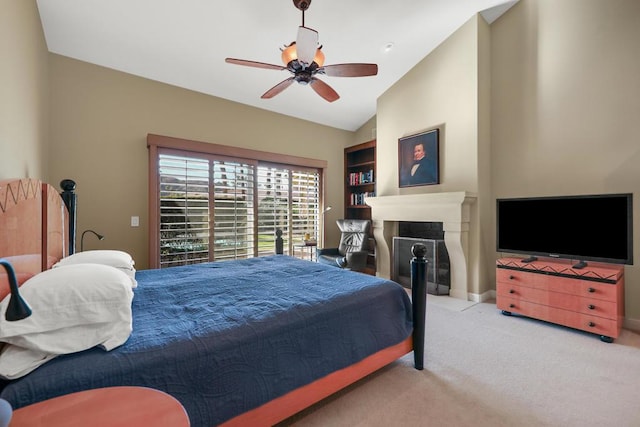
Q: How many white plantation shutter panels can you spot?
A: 4